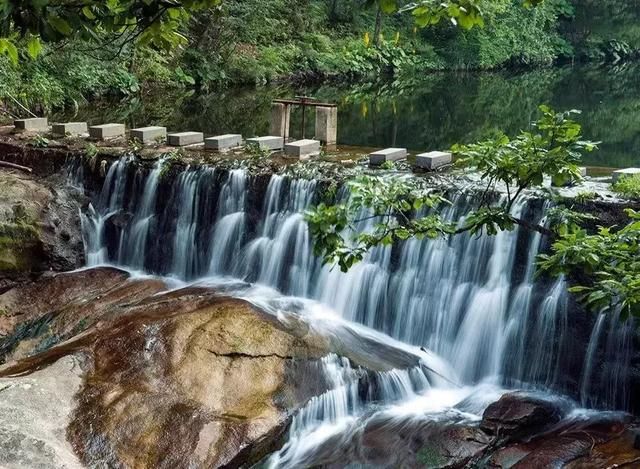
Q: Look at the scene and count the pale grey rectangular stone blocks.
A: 12